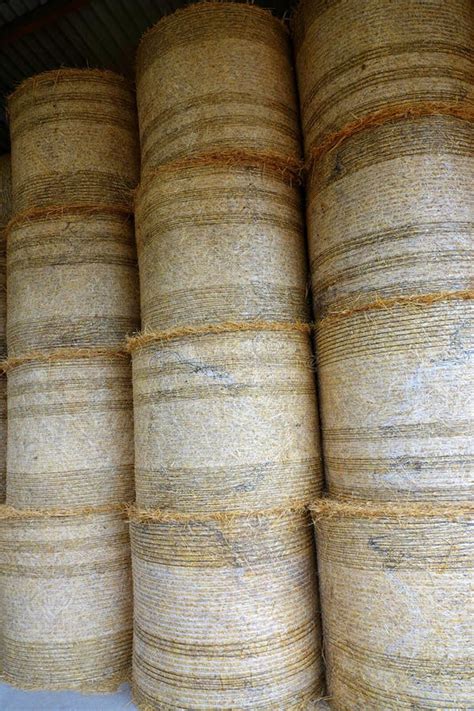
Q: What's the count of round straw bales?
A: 12